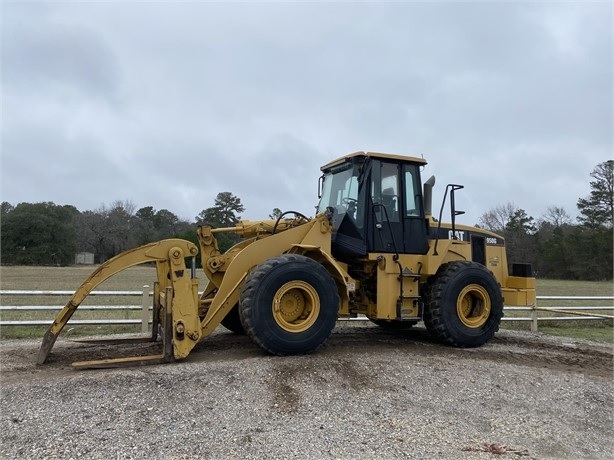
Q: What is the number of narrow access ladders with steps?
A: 1